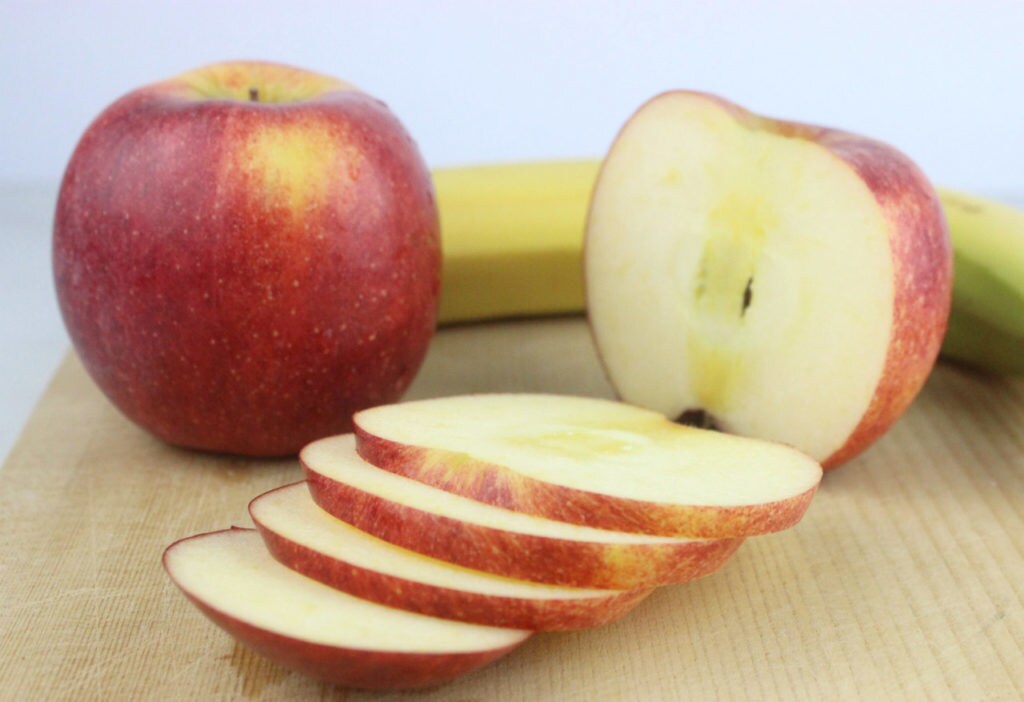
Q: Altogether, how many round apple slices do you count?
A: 4